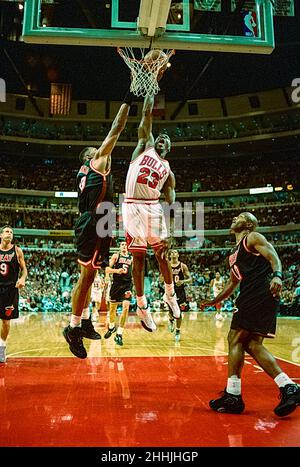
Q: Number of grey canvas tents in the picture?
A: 0